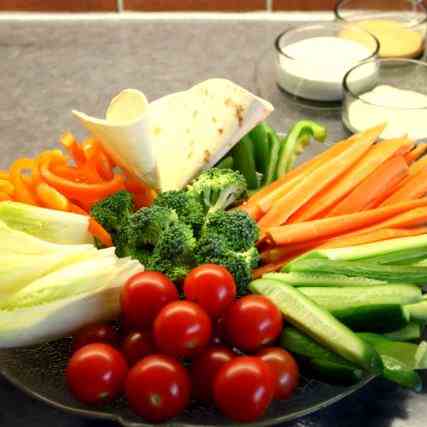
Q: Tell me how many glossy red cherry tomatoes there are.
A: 11